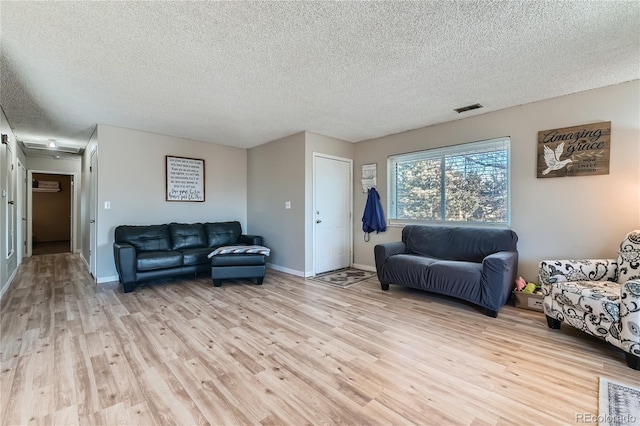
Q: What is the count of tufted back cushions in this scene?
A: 3